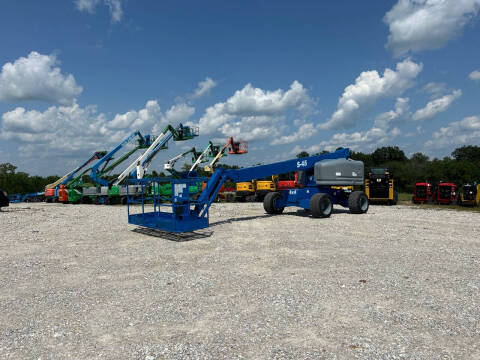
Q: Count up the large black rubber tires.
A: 3